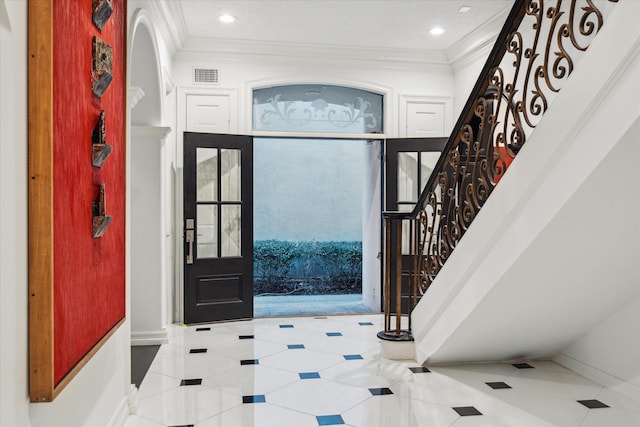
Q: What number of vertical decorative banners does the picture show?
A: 1